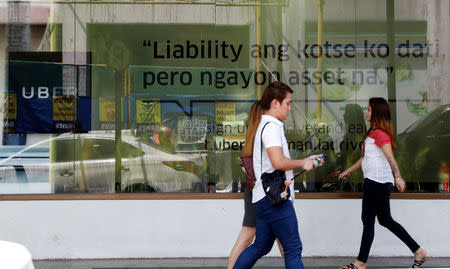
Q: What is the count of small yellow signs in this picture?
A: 5